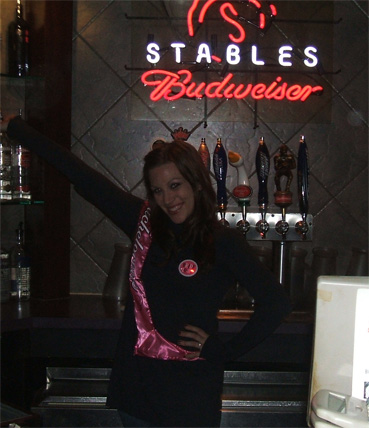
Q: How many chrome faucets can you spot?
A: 5